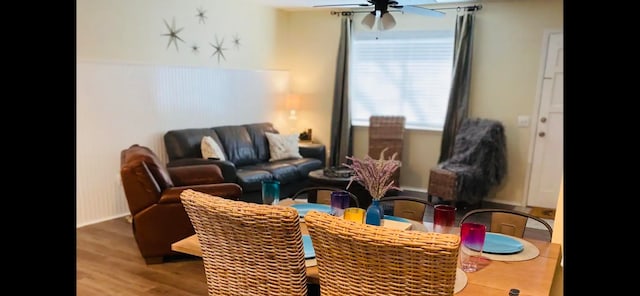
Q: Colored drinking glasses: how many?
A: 5